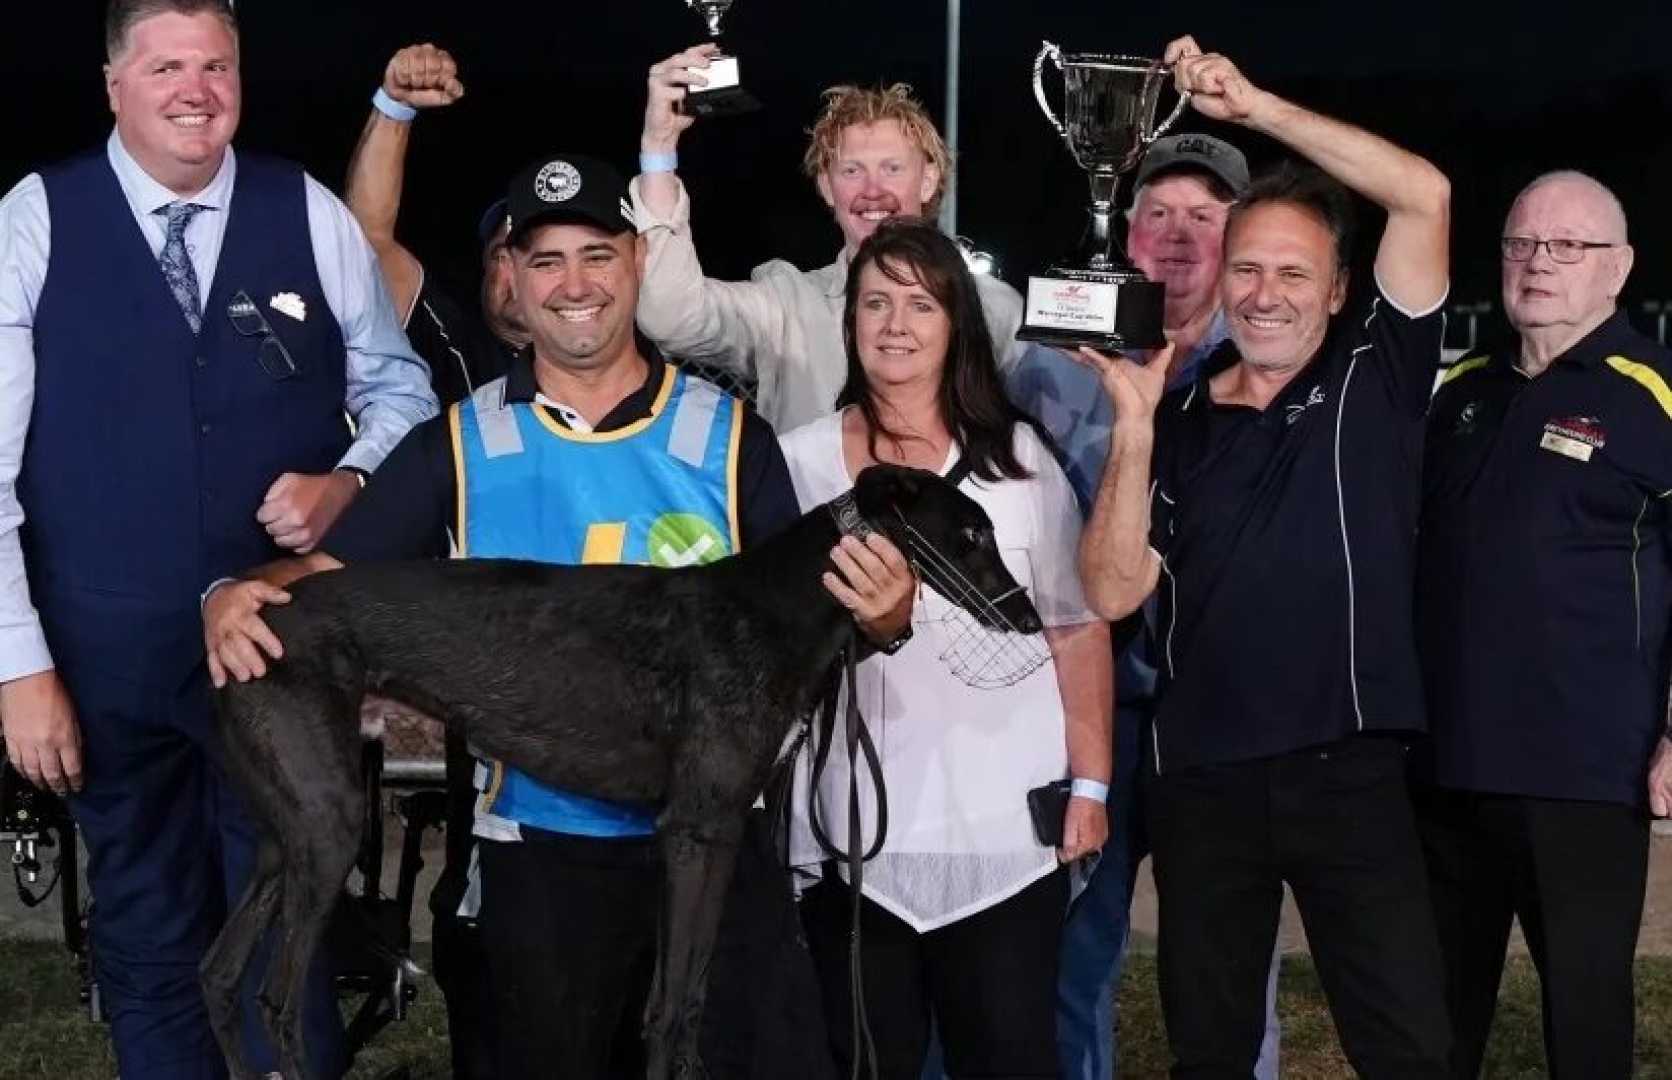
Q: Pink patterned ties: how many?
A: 0